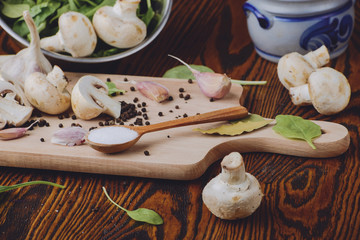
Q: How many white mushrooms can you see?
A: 8